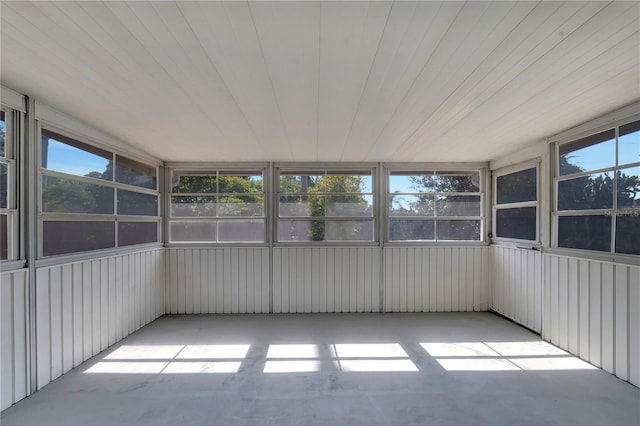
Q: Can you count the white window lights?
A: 12